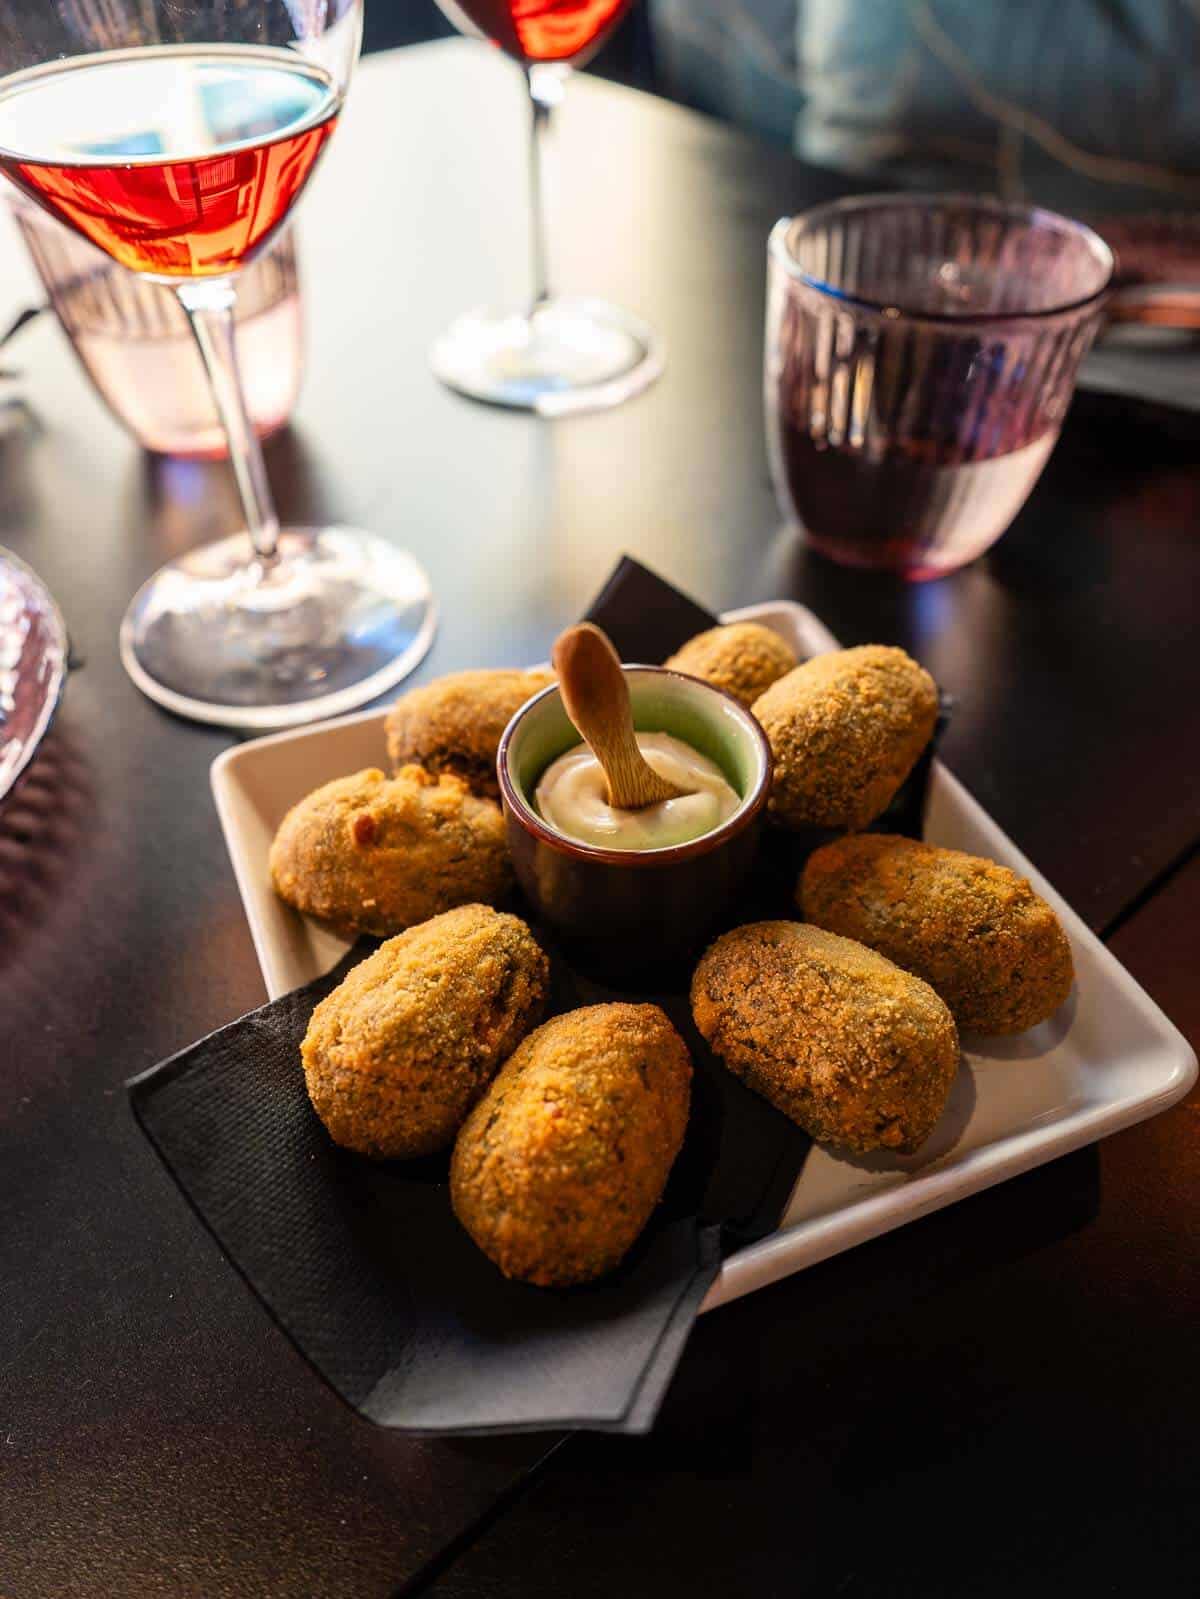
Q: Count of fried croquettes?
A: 8